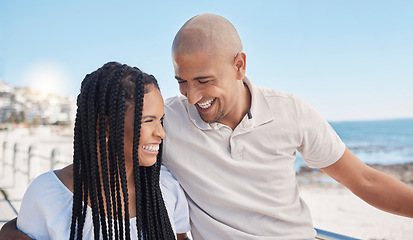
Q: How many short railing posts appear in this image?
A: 4